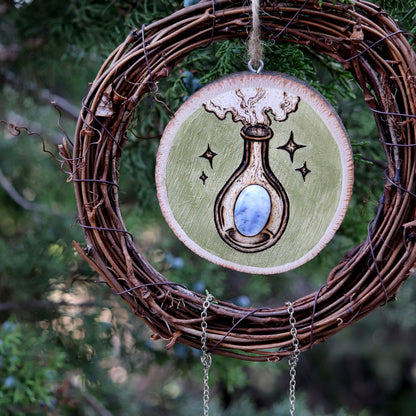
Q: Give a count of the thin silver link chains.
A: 2